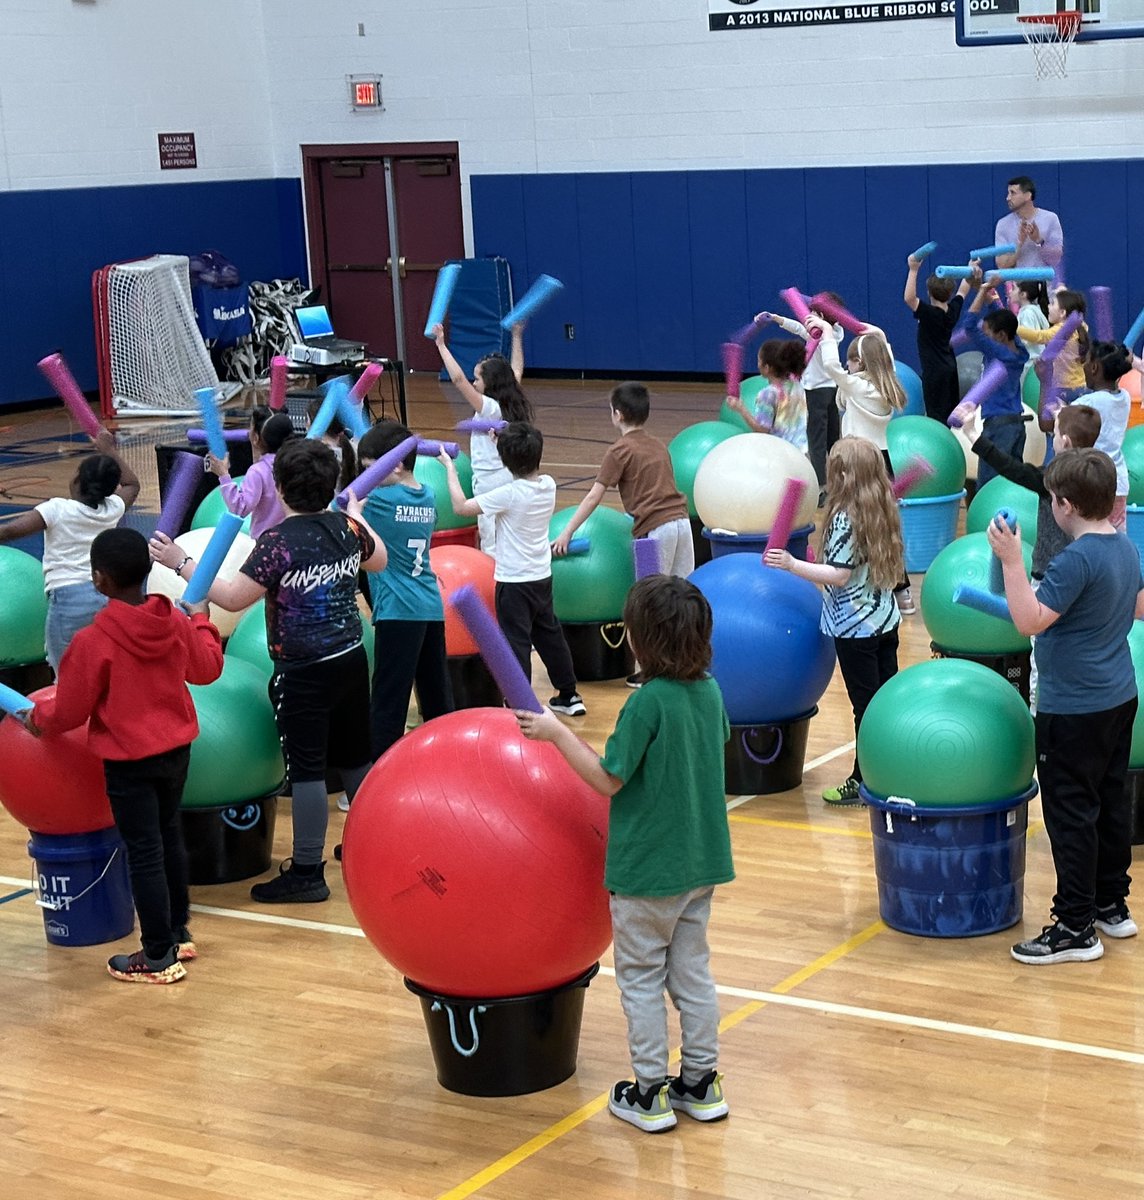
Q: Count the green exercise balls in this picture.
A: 15